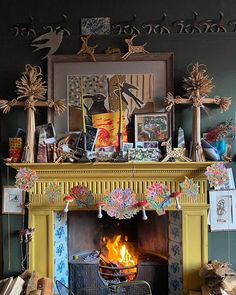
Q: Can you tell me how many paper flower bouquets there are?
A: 7